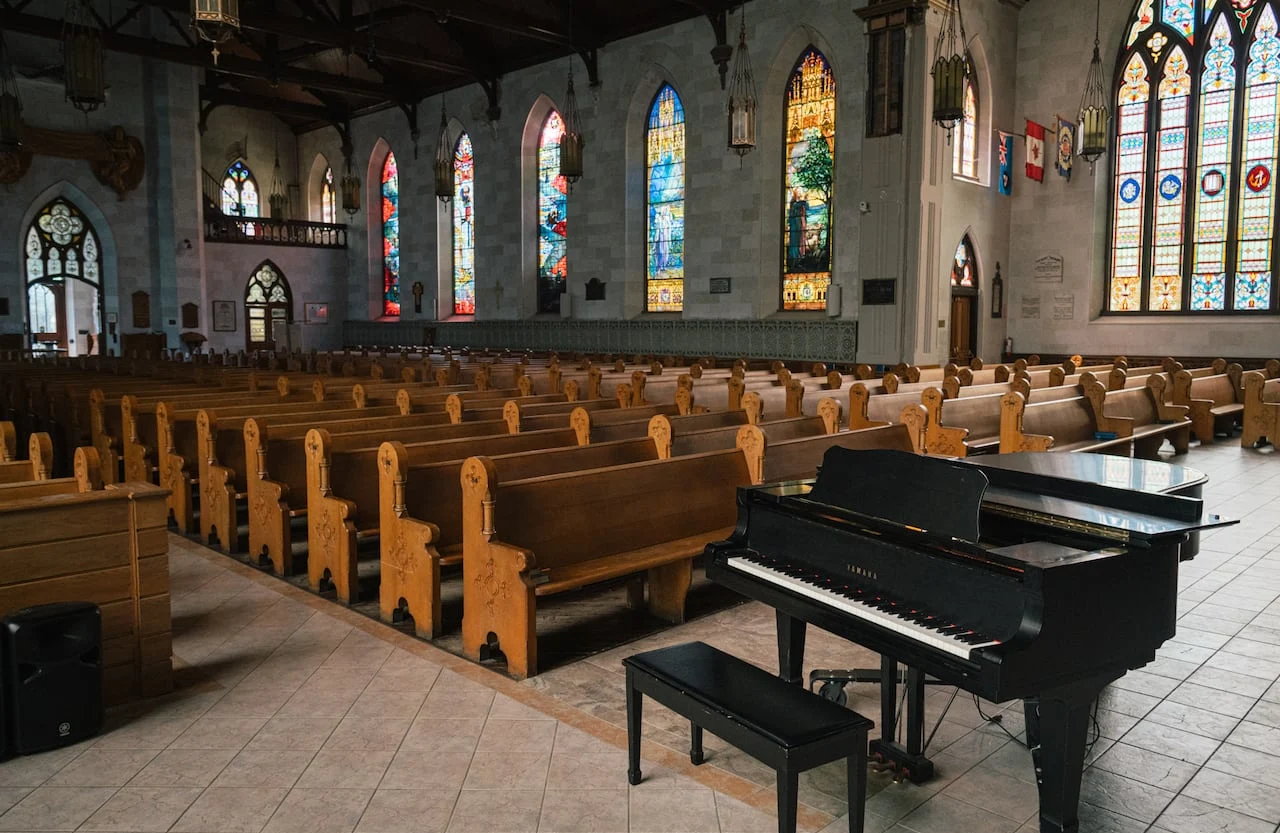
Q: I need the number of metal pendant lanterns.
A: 10